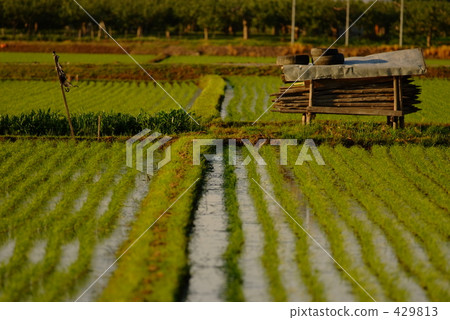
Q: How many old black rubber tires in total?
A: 3